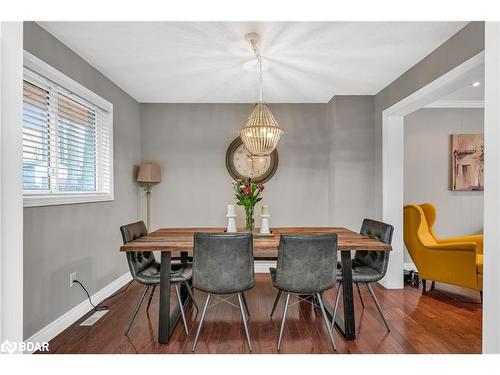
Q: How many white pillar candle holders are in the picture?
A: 2